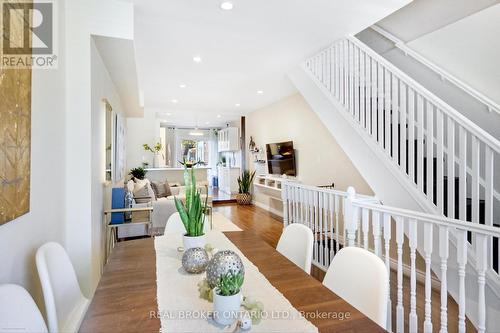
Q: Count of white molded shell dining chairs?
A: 5